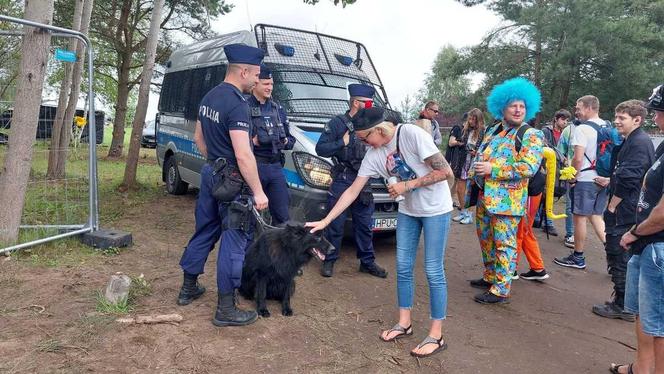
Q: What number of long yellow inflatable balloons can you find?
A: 1